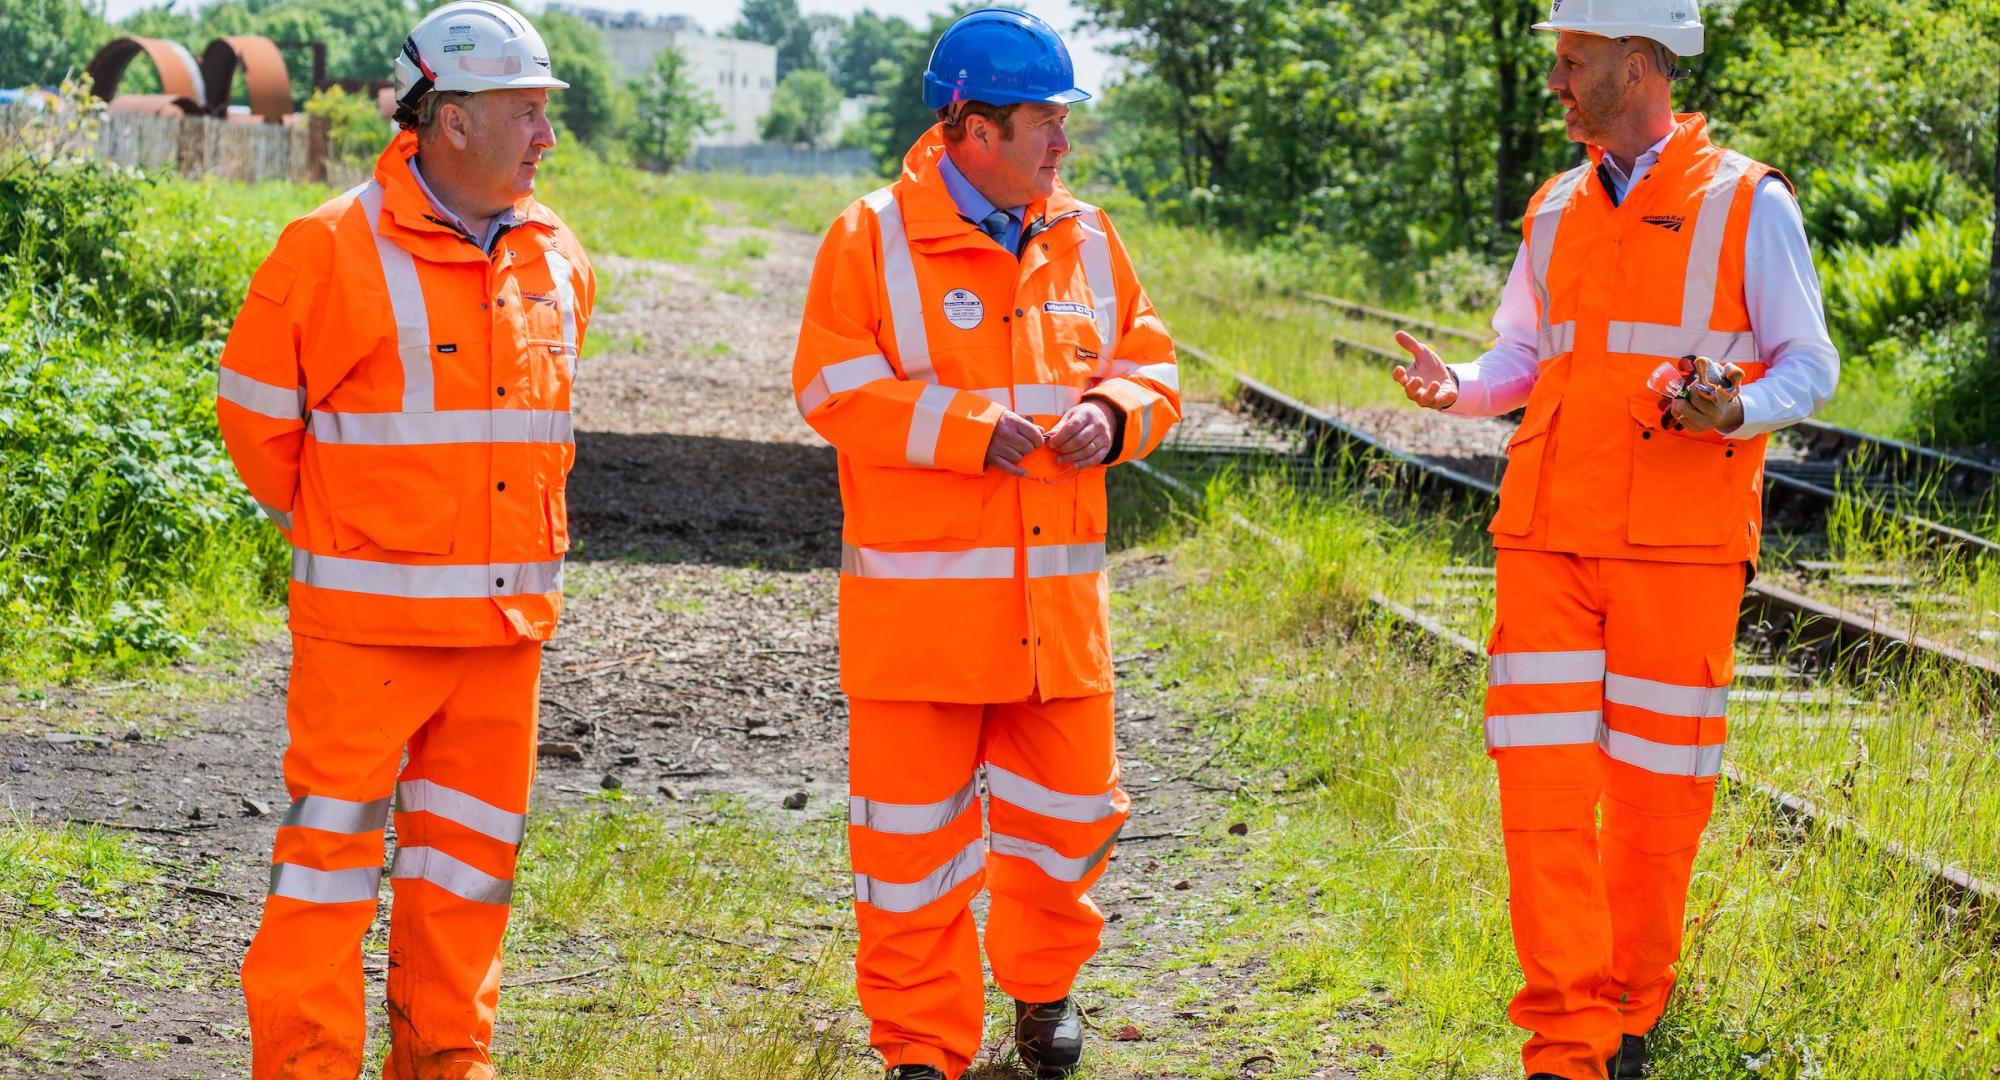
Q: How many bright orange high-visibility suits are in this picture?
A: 3